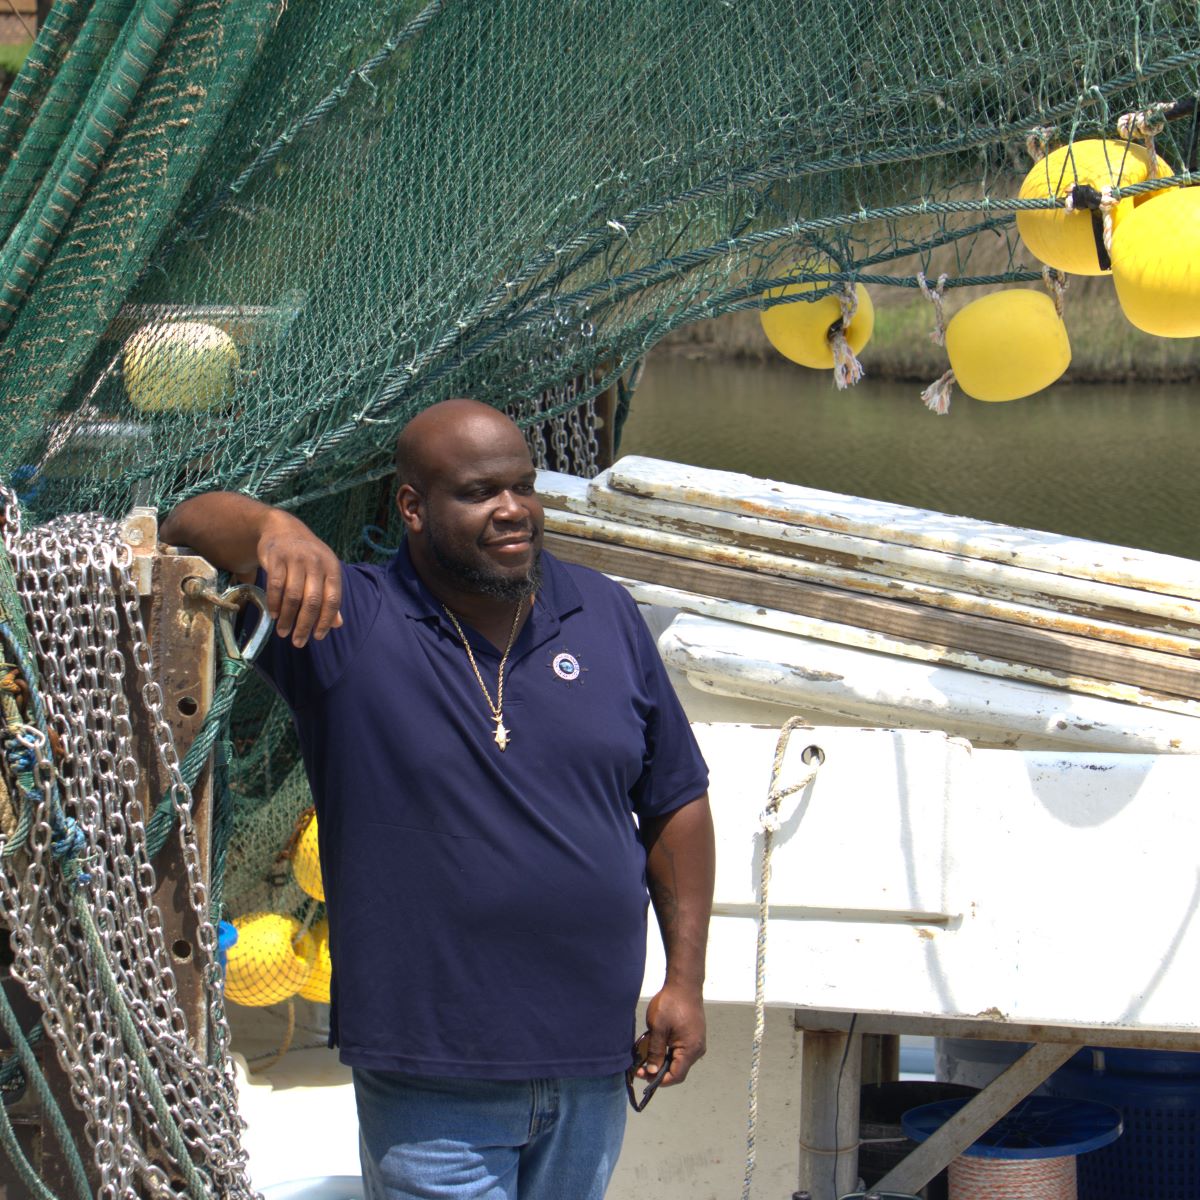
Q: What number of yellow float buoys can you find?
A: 8